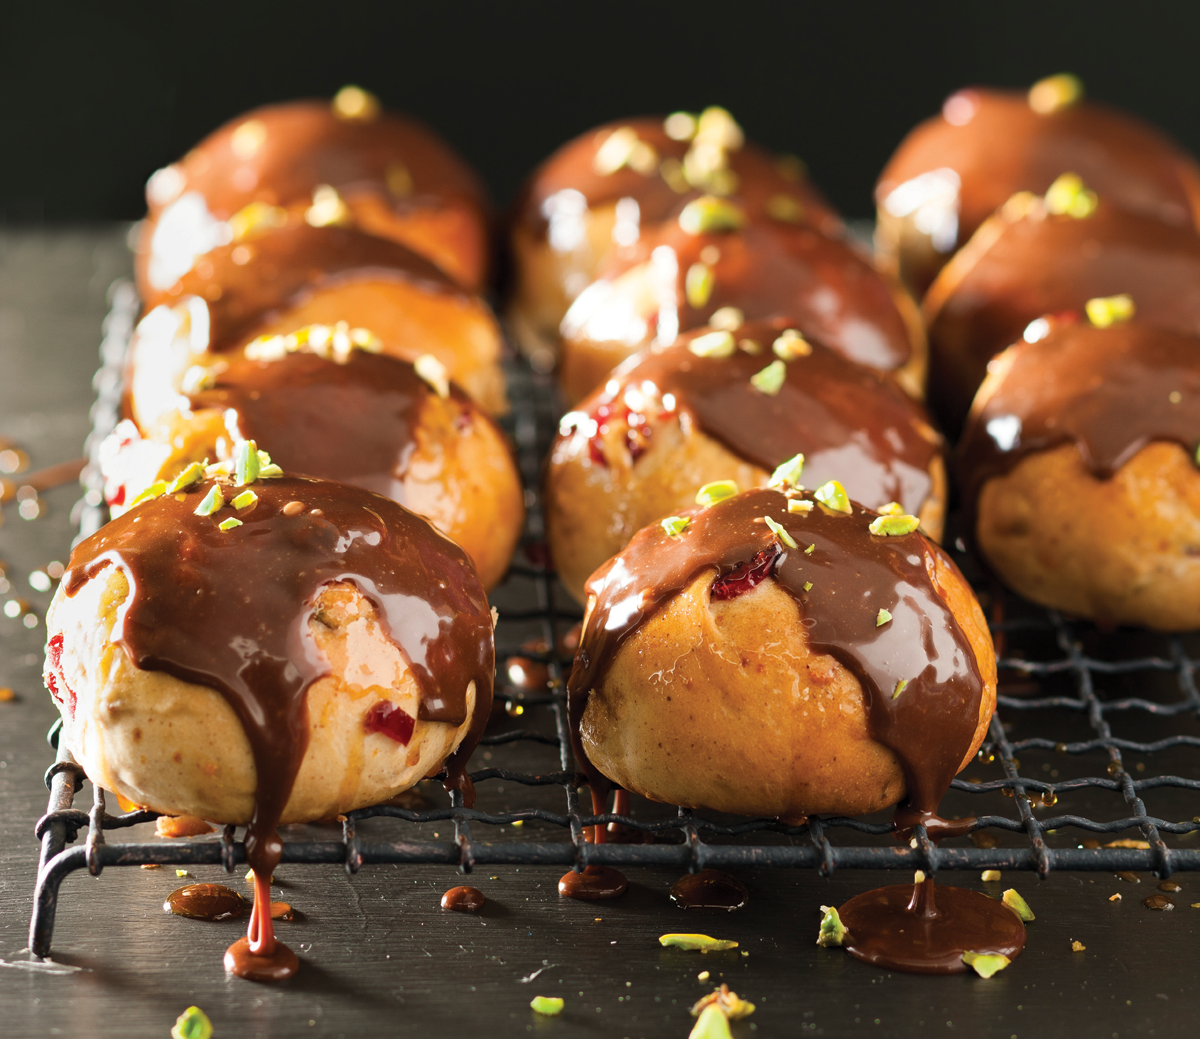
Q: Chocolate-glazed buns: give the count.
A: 11